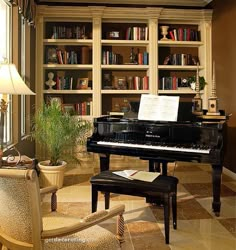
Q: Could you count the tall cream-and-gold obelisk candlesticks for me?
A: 2